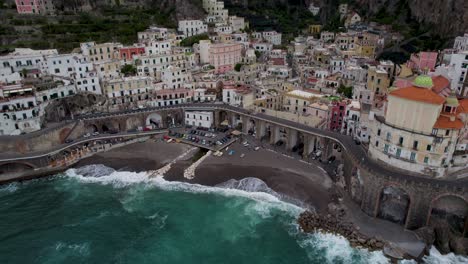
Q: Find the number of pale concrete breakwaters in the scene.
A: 2